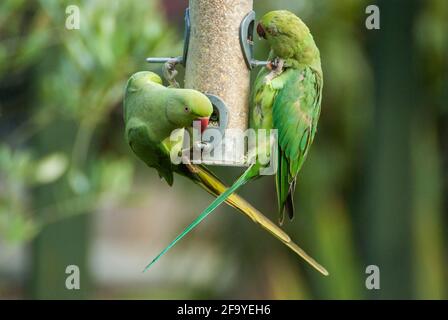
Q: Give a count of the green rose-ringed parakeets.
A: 2